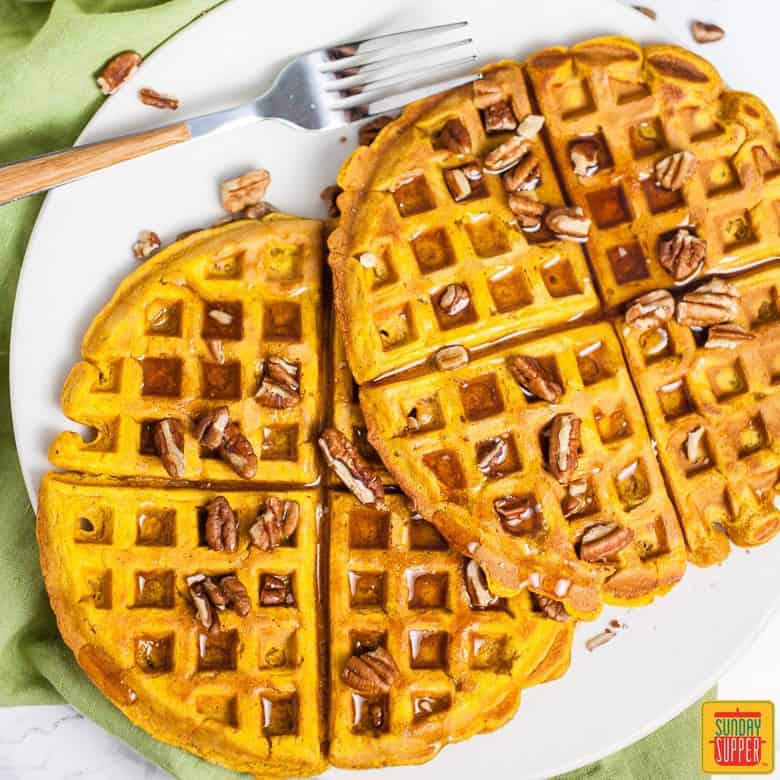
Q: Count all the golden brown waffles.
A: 2